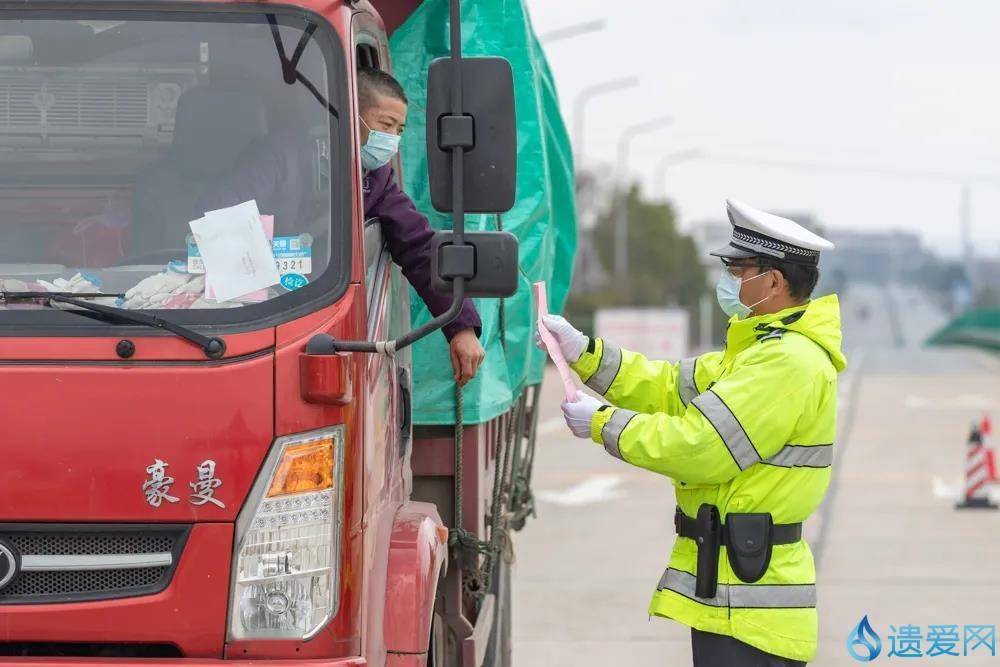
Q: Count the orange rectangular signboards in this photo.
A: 0